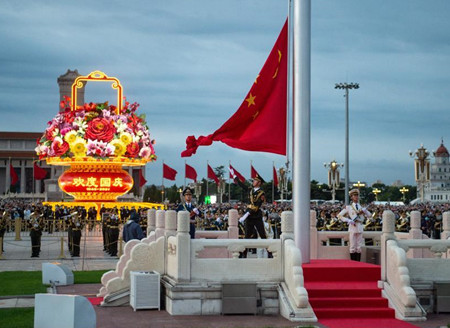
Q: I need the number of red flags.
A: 10